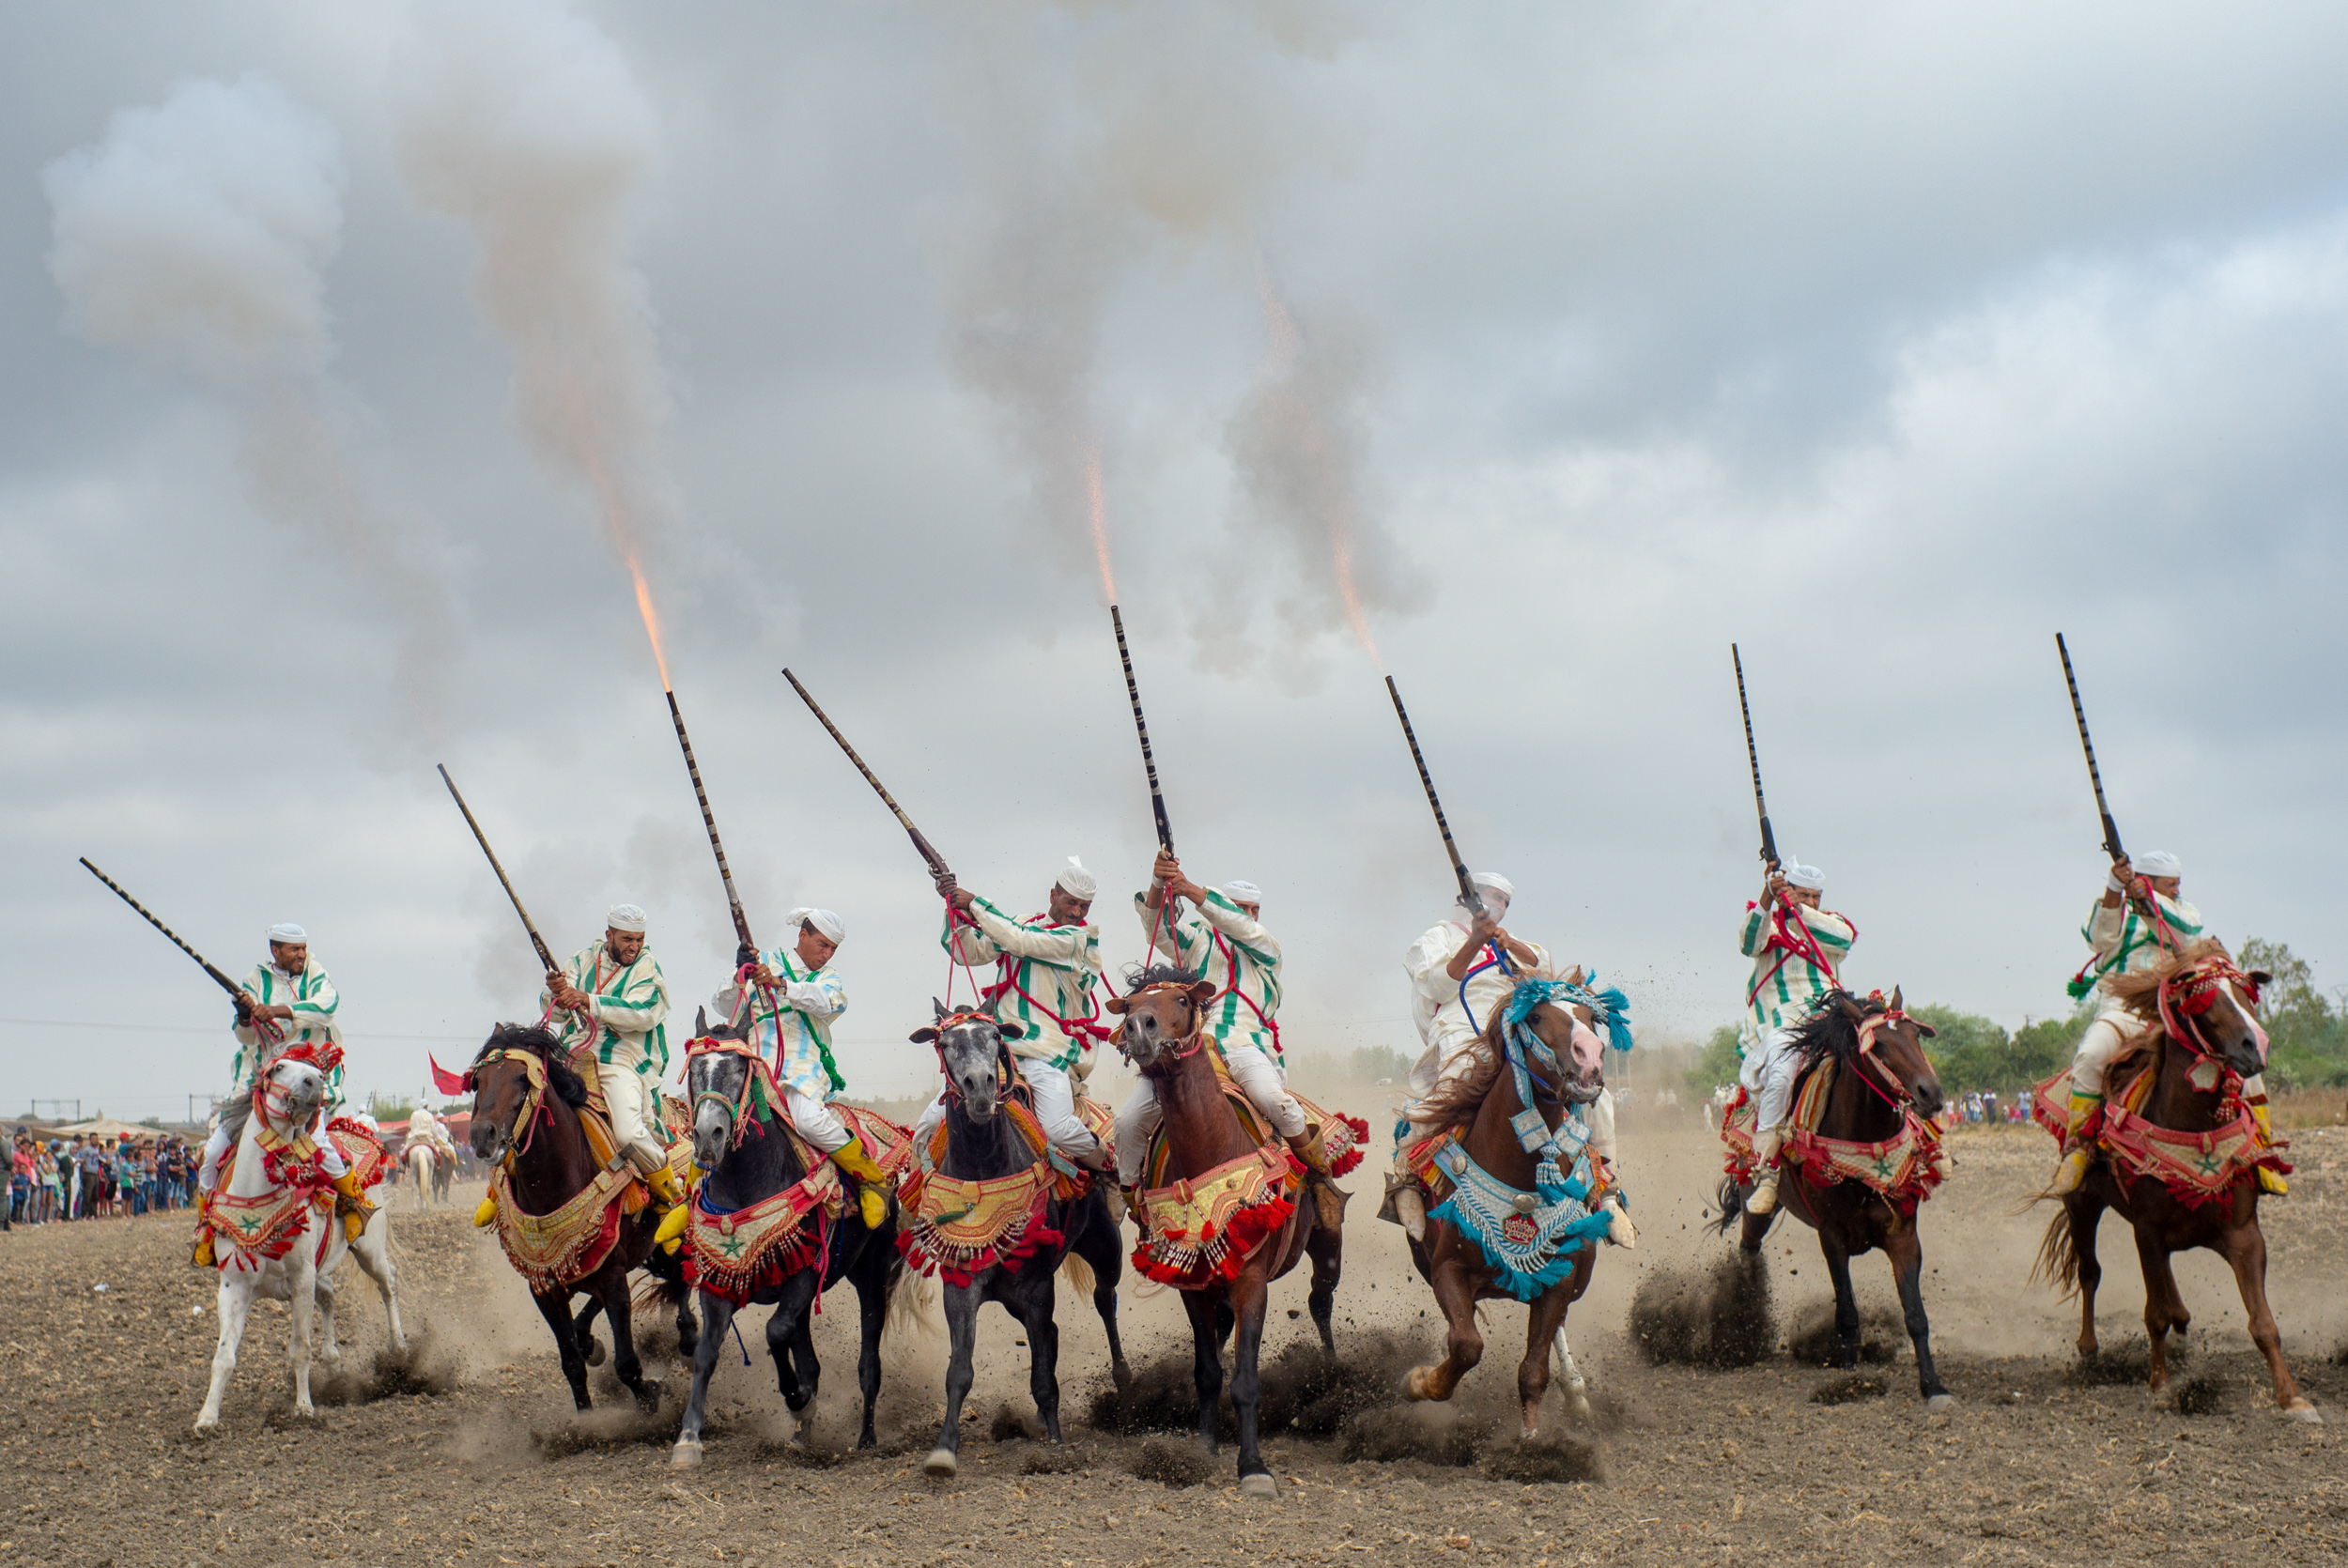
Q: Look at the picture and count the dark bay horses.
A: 2